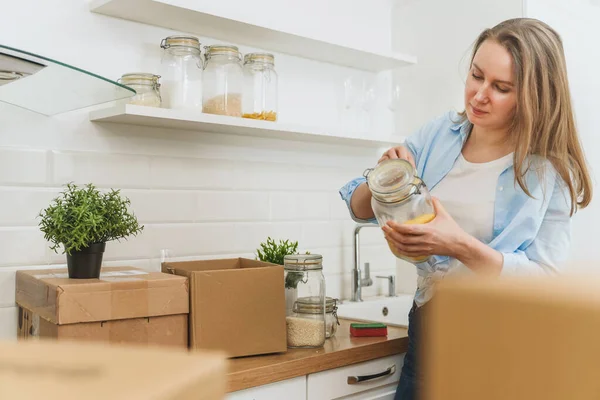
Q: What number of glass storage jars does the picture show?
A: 7